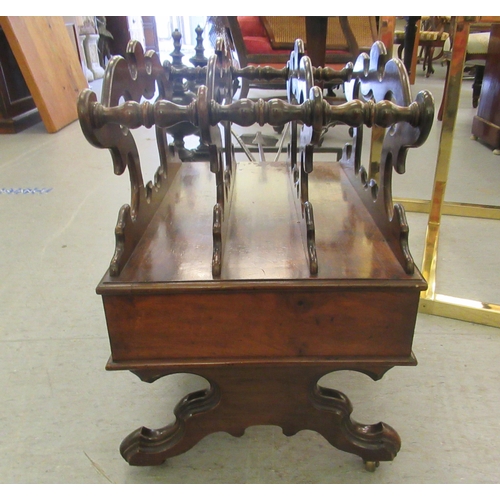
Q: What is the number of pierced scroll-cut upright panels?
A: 4